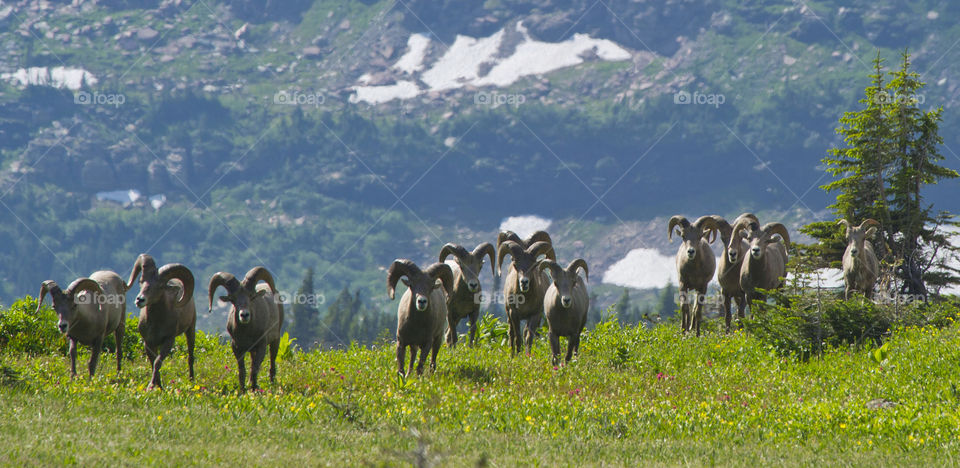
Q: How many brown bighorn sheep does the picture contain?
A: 12